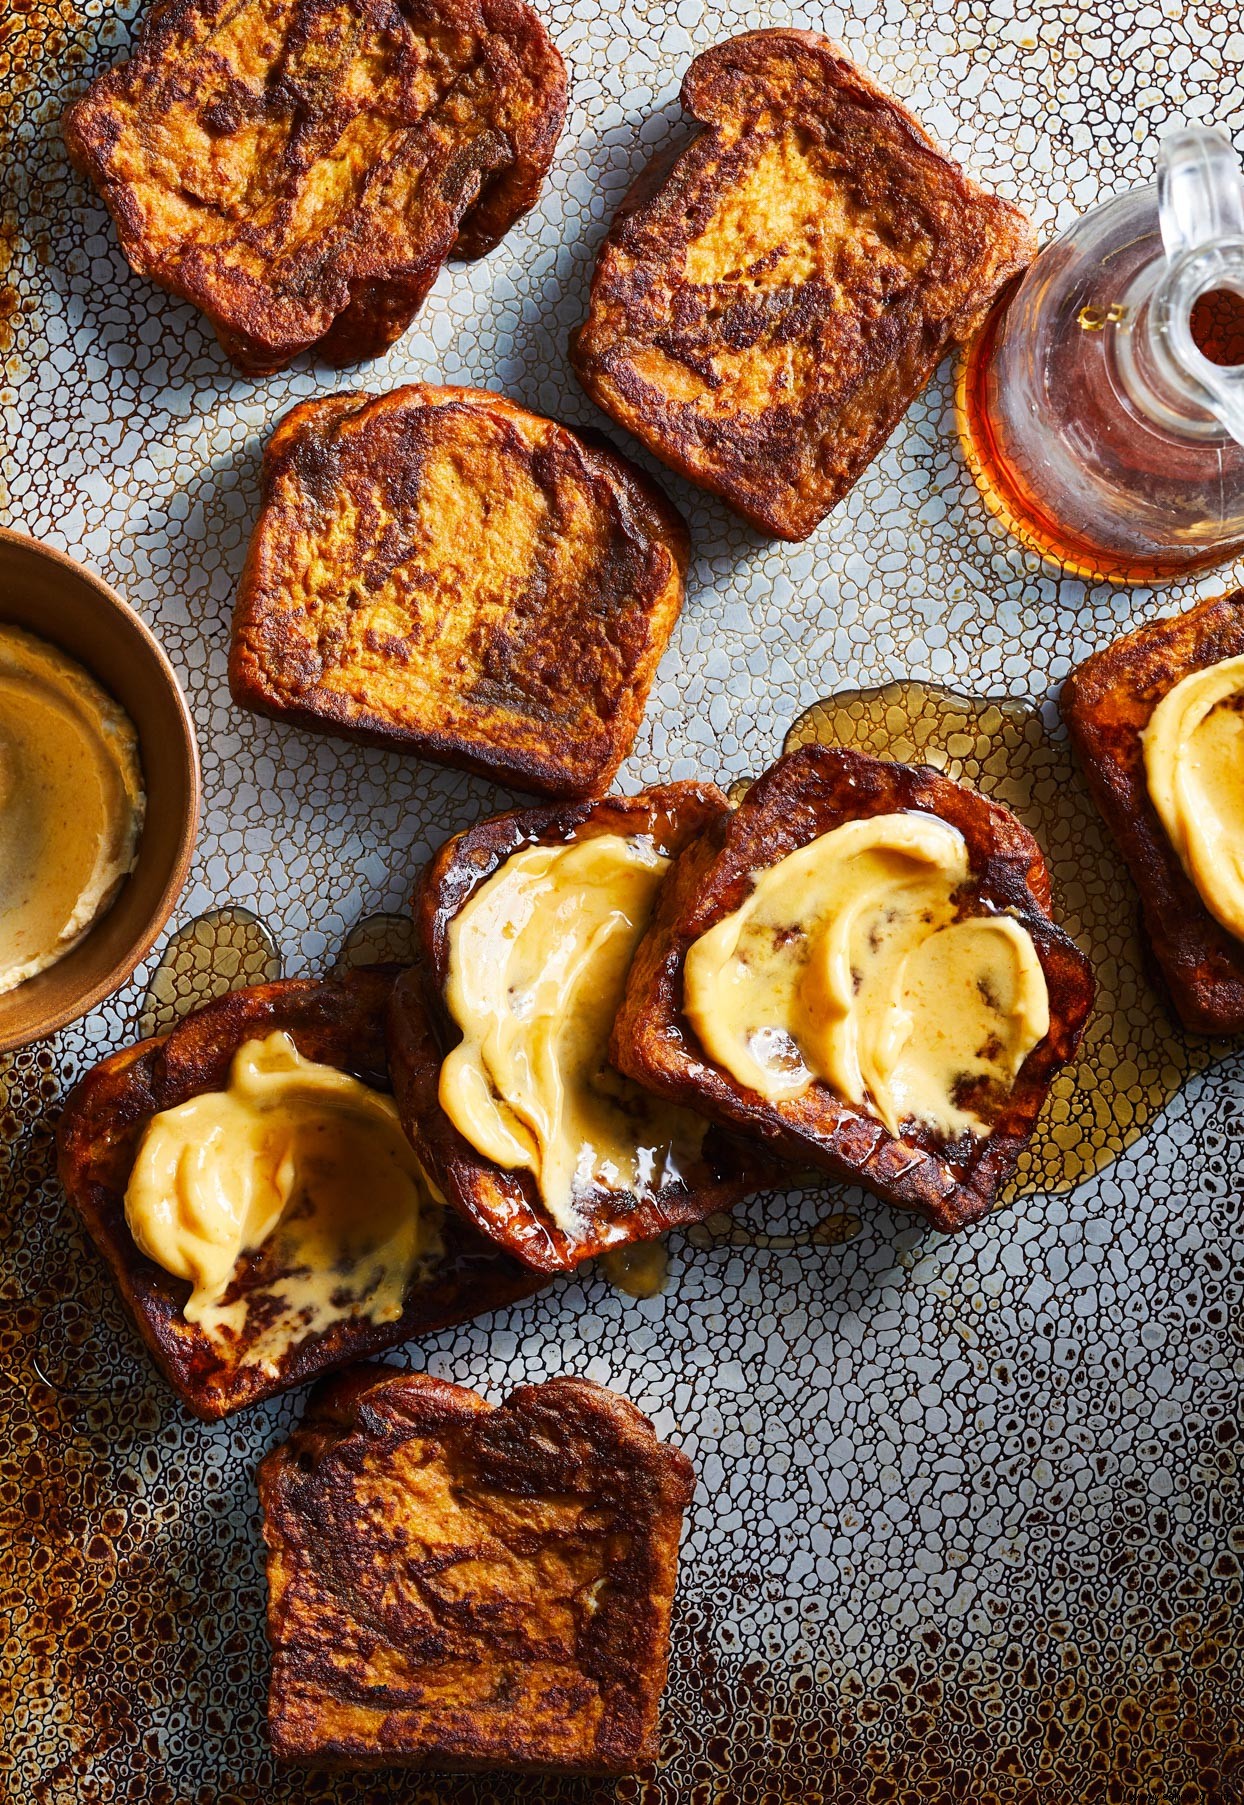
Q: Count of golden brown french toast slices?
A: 8